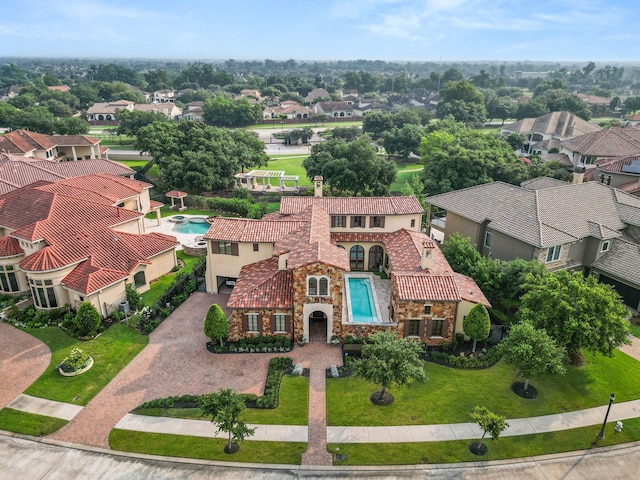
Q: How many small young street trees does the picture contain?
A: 2